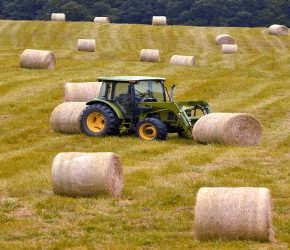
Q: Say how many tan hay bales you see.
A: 15